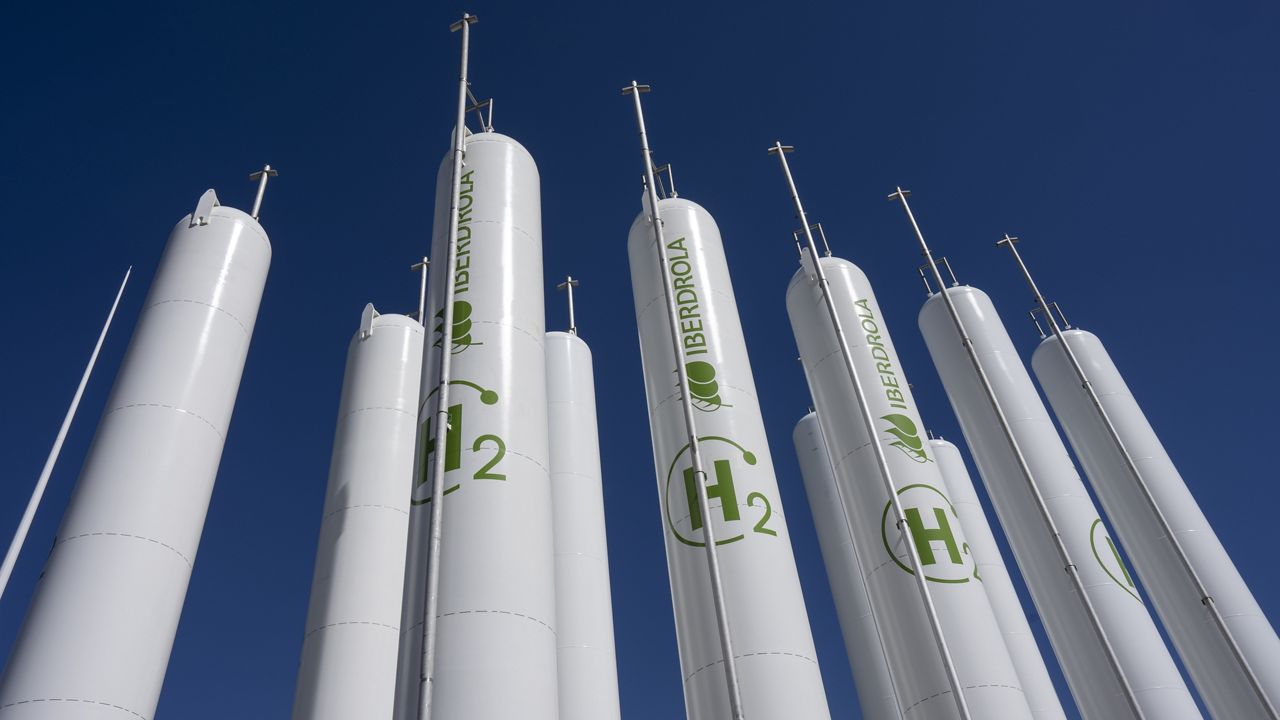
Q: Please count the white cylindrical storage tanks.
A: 10